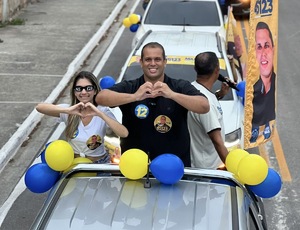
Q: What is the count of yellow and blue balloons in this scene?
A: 14